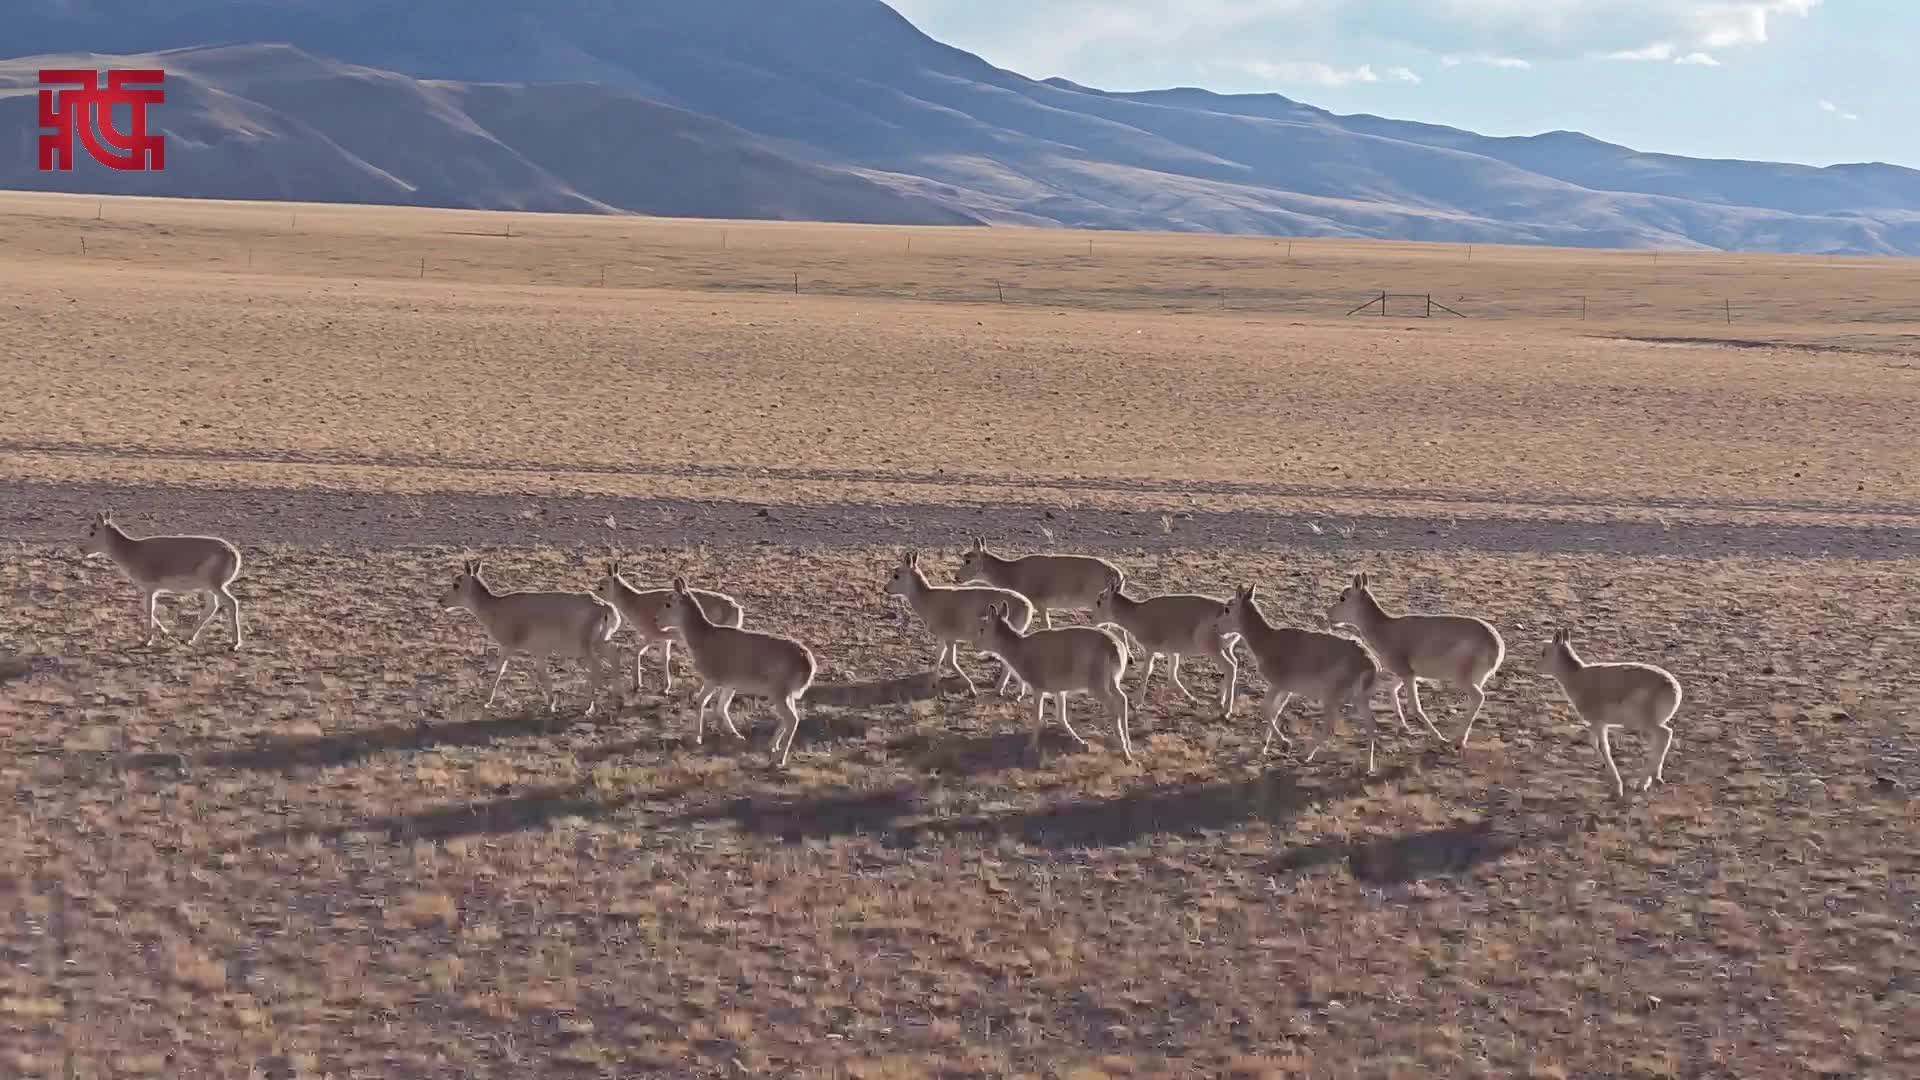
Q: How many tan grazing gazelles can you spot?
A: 11